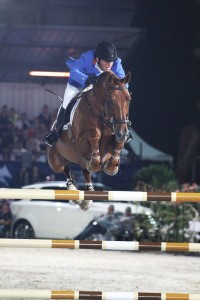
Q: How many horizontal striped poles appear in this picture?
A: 3